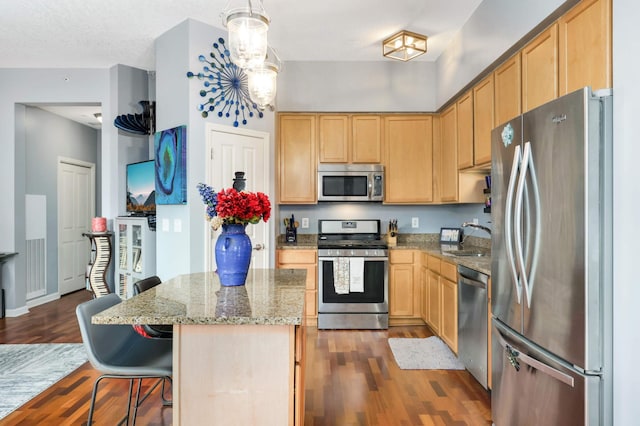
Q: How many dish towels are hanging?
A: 2